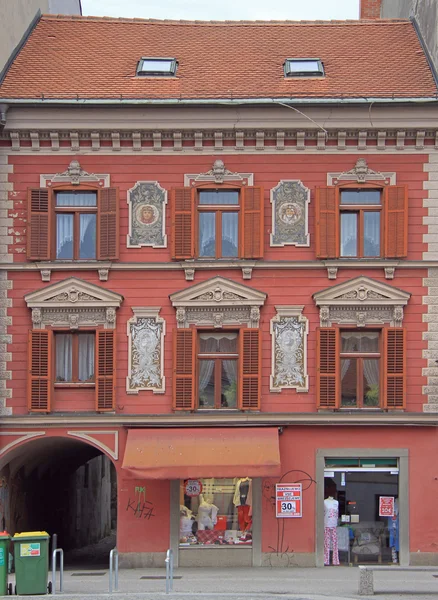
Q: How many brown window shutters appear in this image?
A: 12